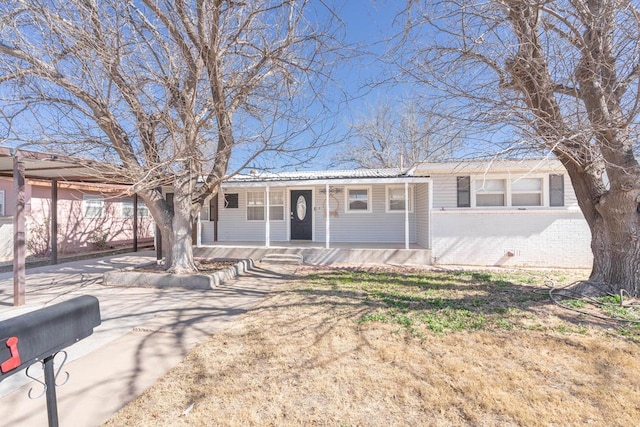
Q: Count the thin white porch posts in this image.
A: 4